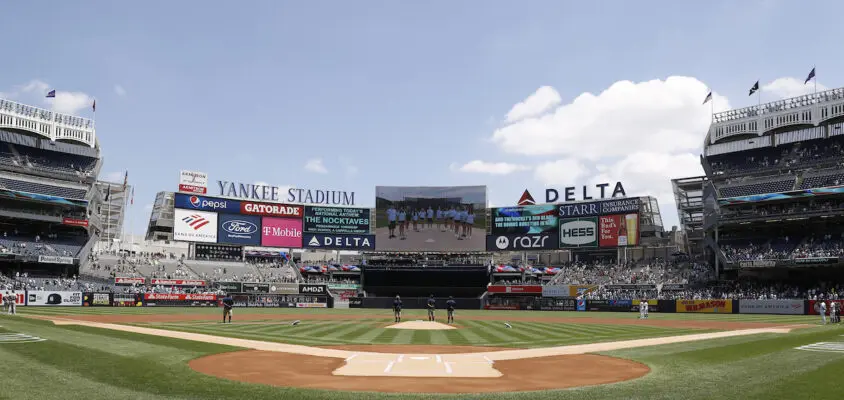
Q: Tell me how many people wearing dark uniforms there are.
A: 4